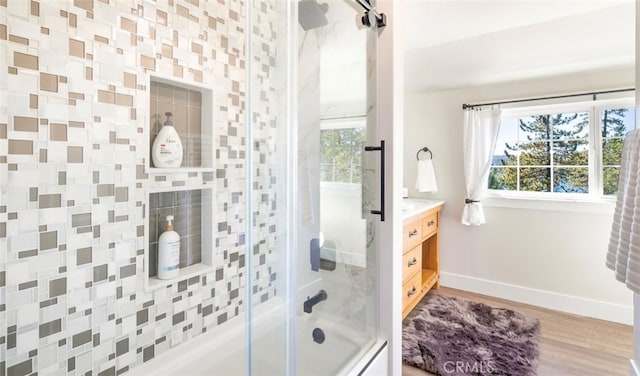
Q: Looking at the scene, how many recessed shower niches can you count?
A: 2